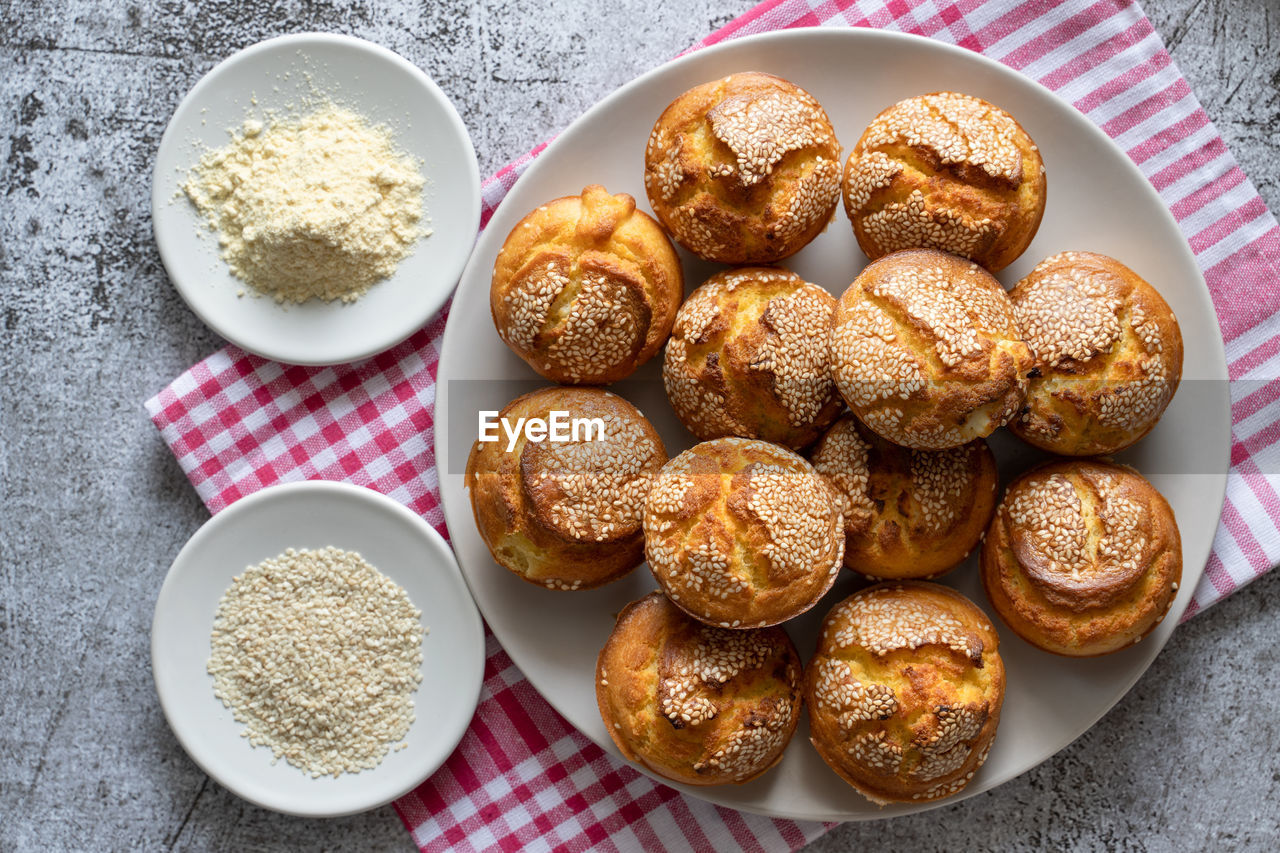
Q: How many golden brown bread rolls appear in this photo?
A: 12